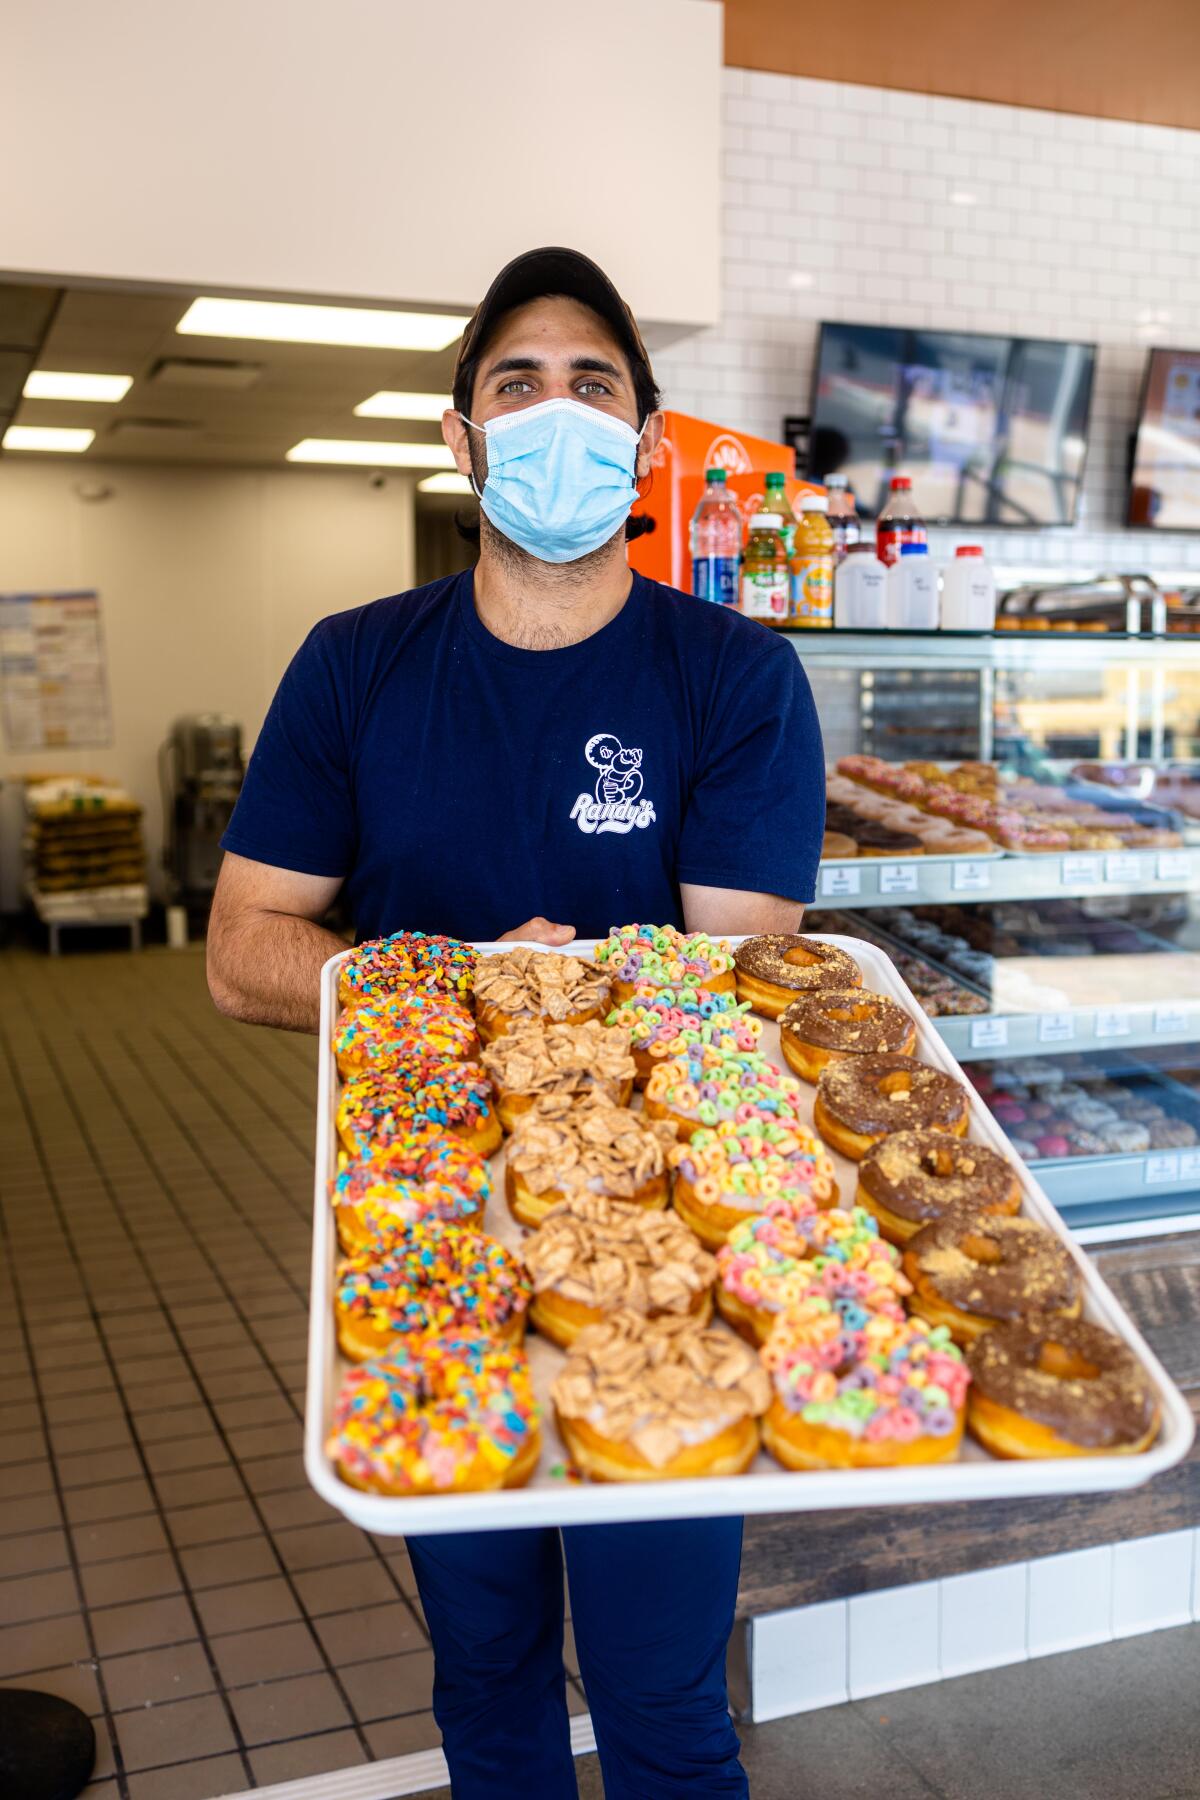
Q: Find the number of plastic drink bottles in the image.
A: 9